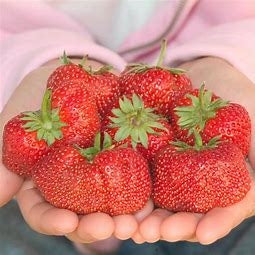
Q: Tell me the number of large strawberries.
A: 7